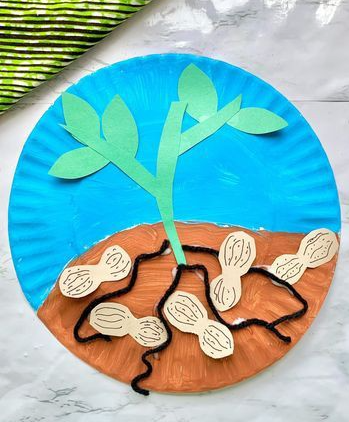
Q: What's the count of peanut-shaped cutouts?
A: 5